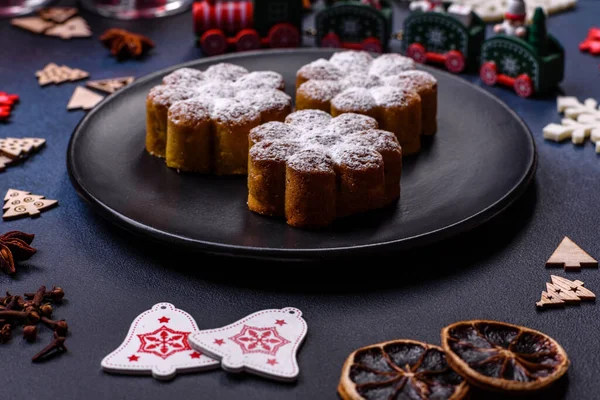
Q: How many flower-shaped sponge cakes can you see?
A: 3